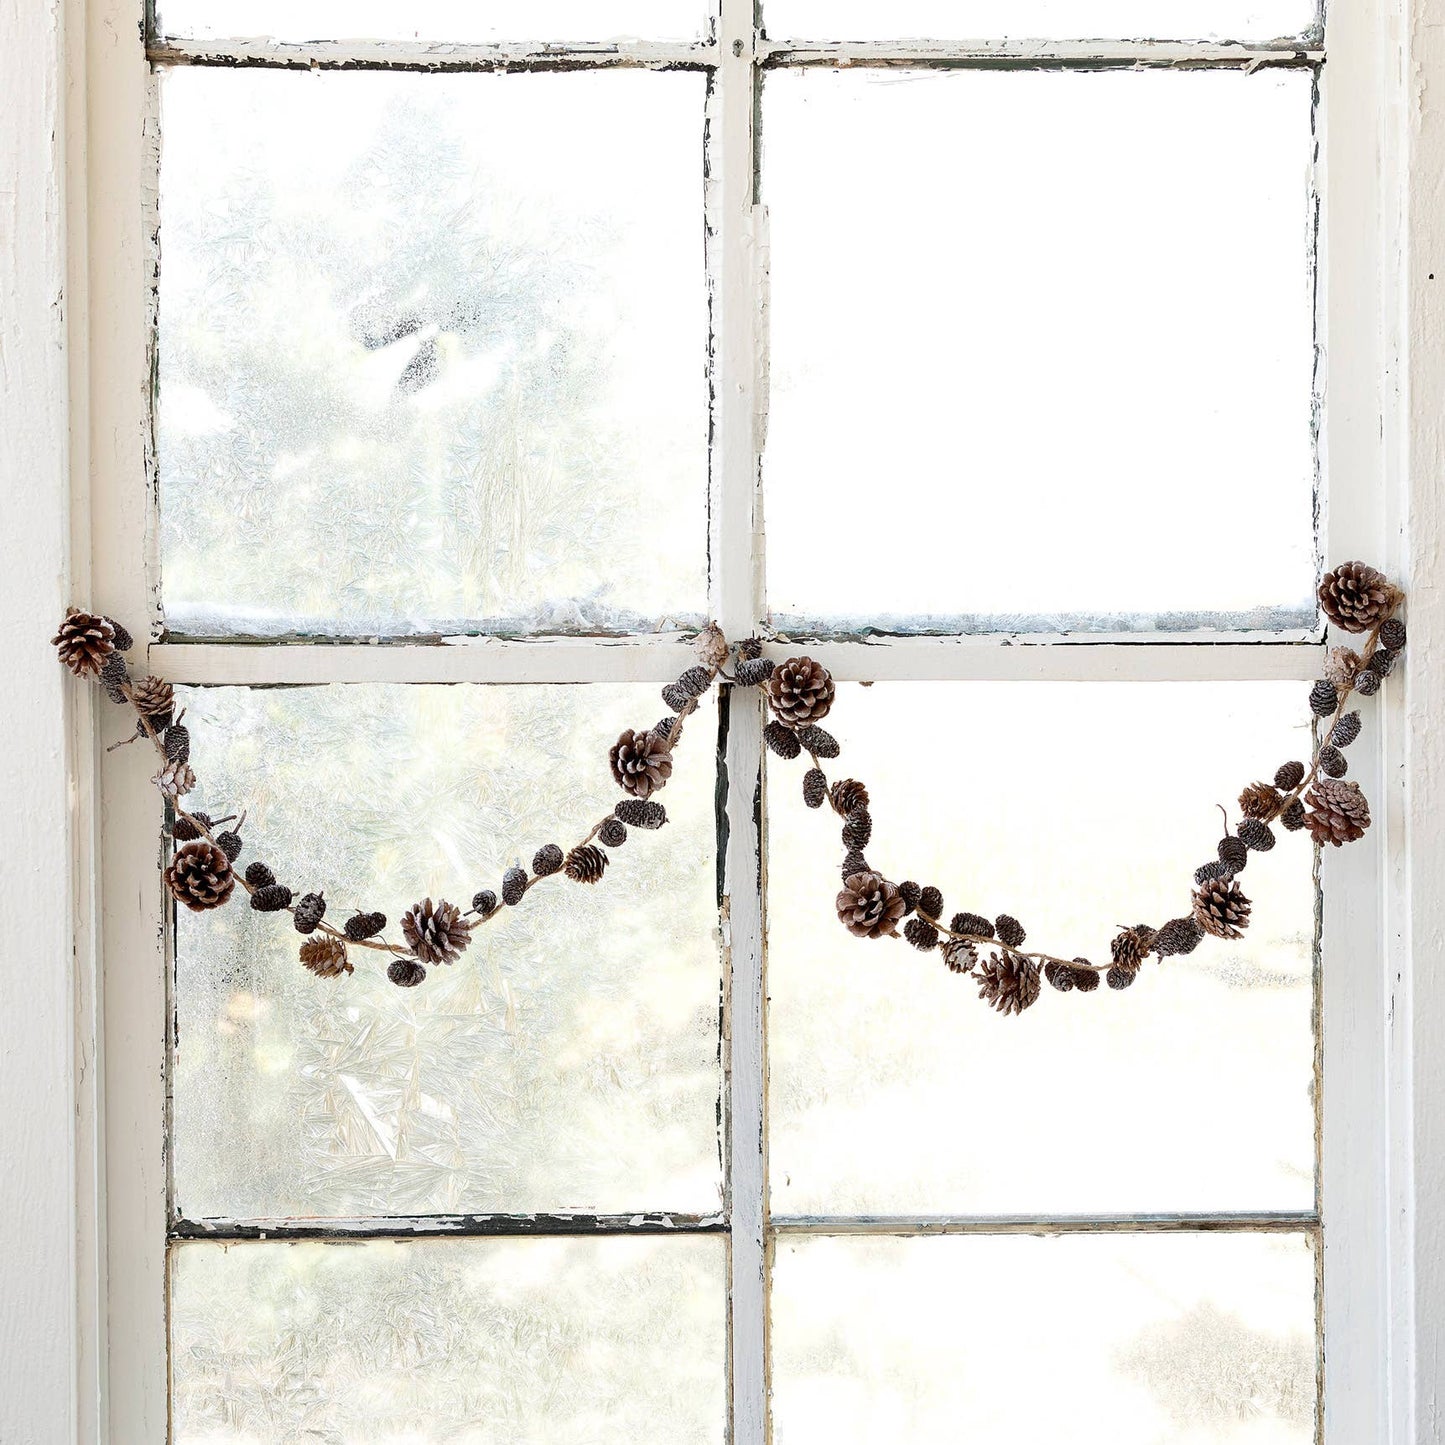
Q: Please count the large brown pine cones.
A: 10